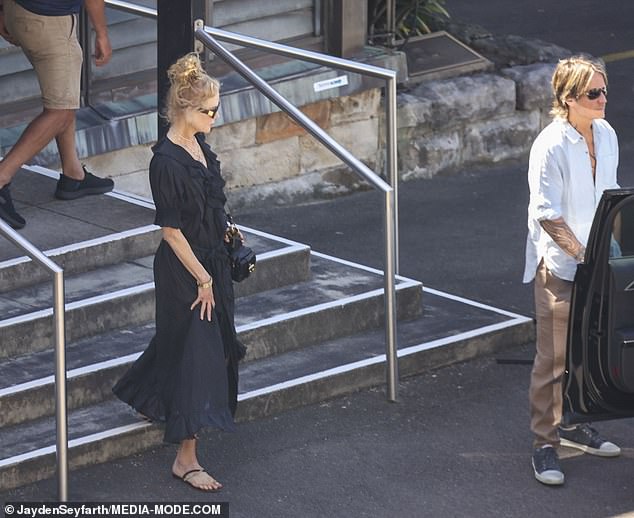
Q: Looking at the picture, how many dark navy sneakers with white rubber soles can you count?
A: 2